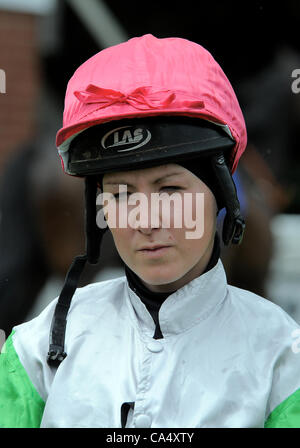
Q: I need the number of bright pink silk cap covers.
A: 1